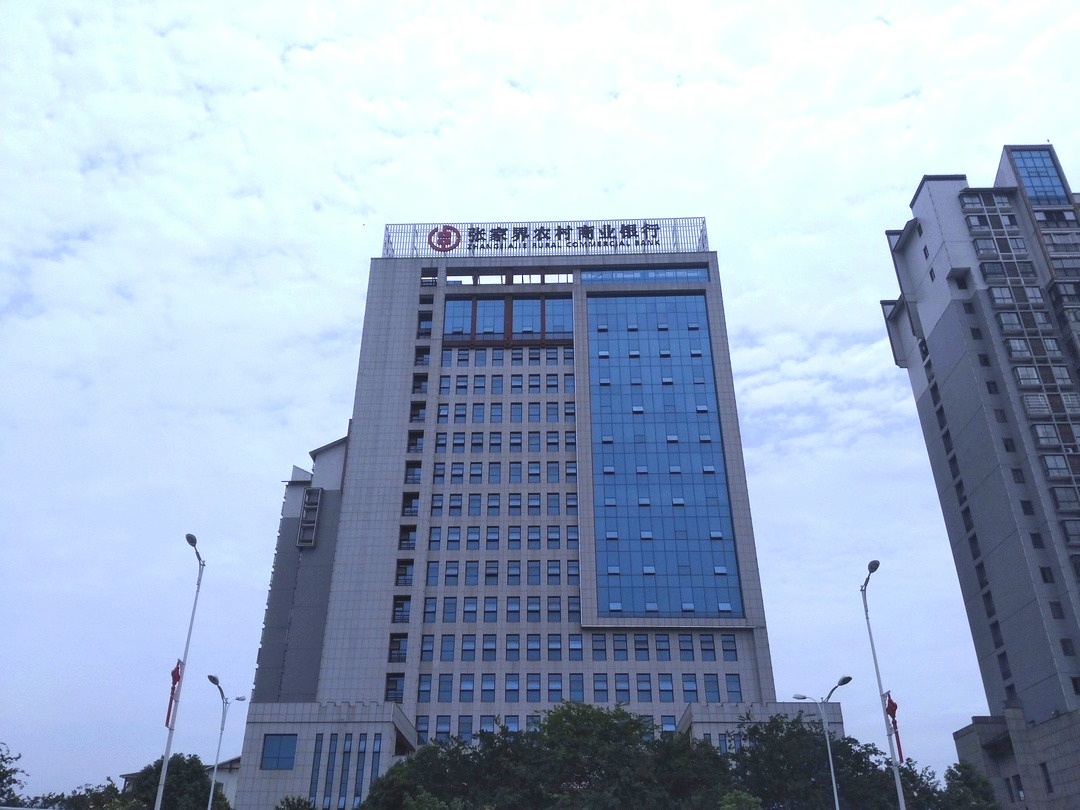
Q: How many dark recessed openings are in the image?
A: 14